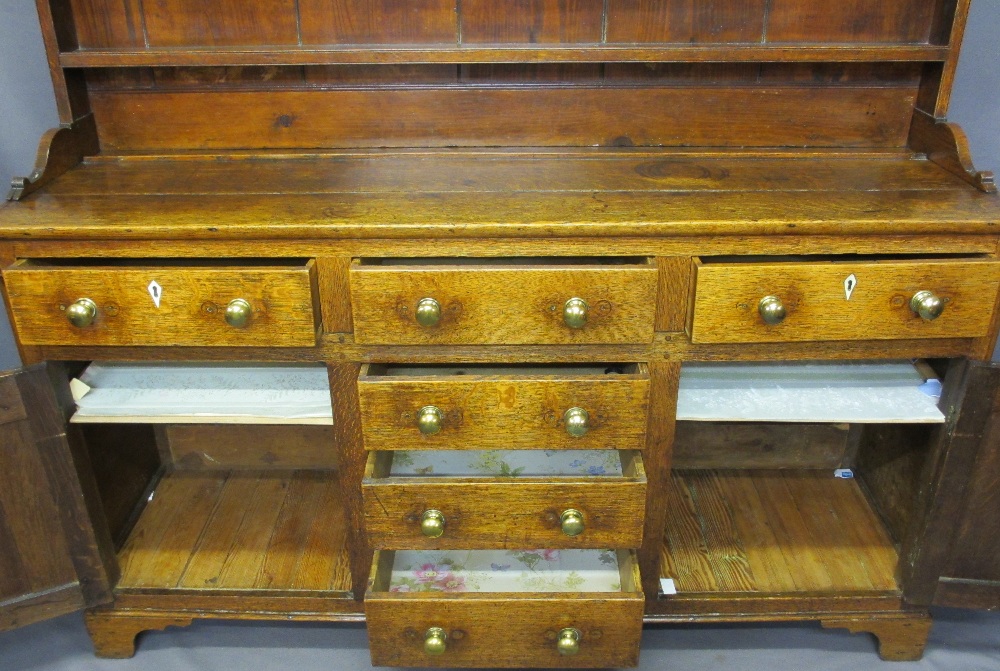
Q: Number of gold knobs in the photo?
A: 12